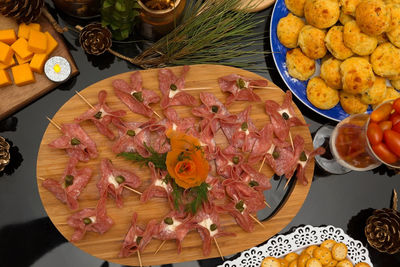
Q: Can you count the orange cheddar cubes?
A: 11